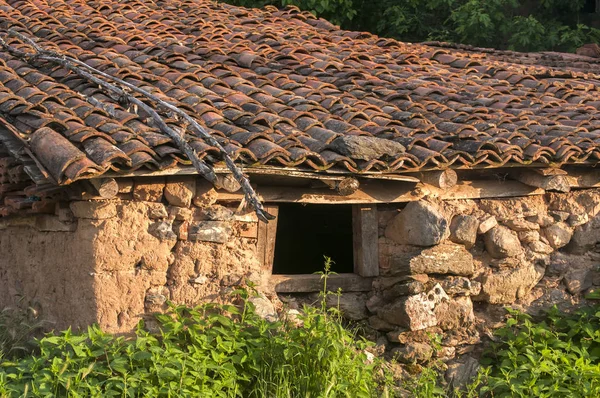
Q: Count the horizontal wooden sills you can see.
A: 1